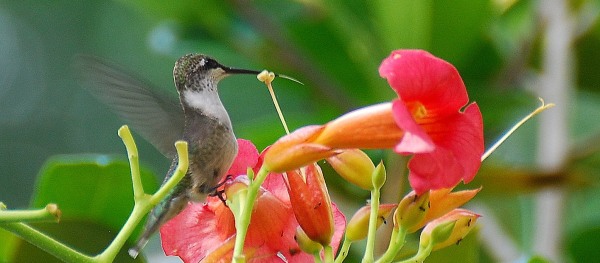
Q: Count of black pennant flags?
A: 0